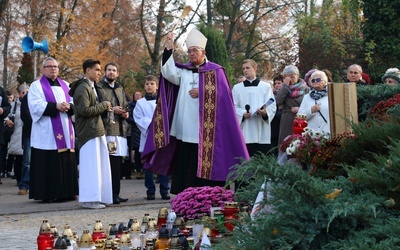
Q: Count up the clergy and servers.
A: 6